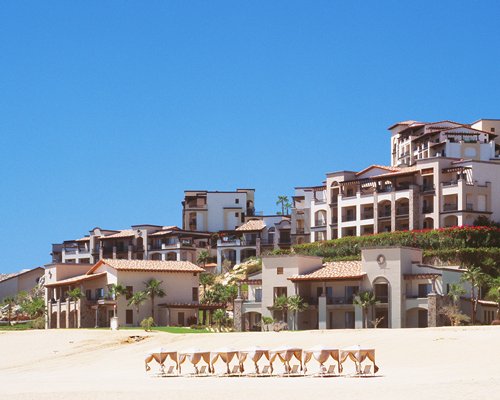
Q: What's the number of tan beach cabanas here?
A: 7